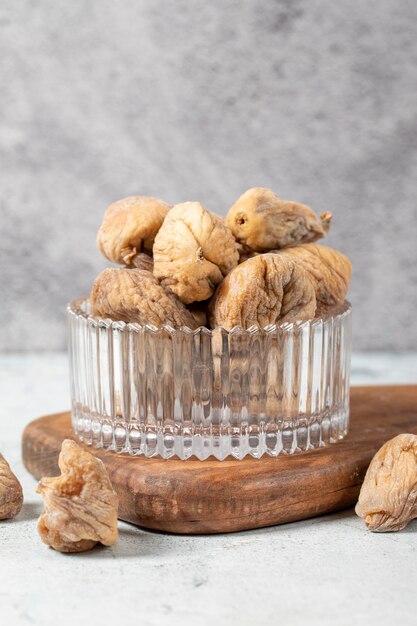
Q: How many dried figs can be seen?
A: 9